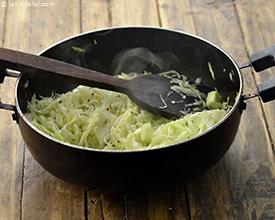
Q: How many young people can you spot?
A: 0